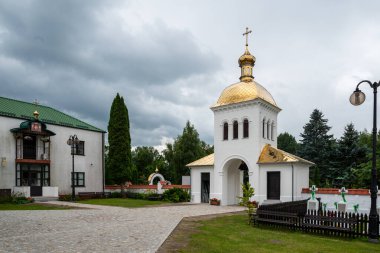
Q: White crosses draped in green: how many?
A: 2